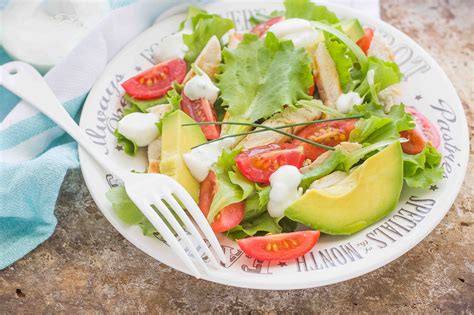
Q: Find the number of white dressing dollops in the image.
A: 7